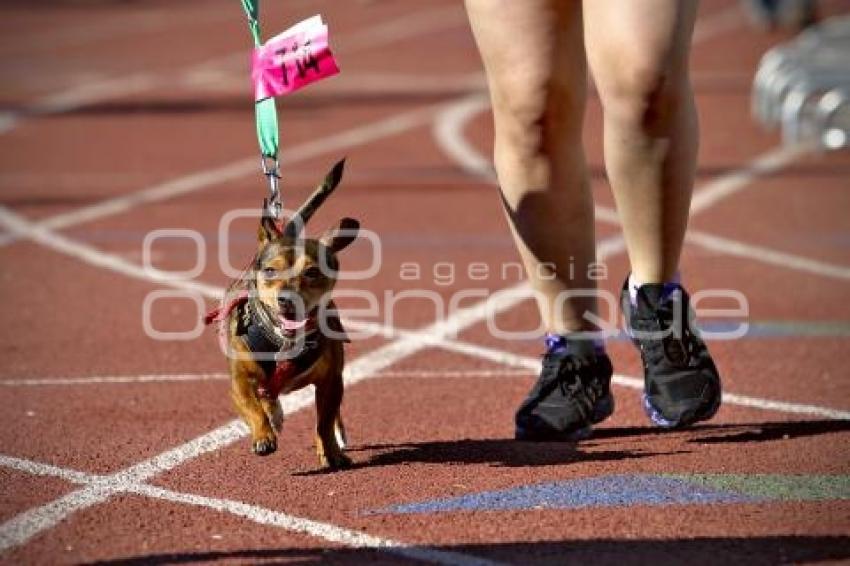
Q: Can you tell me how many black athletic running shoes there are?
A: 2